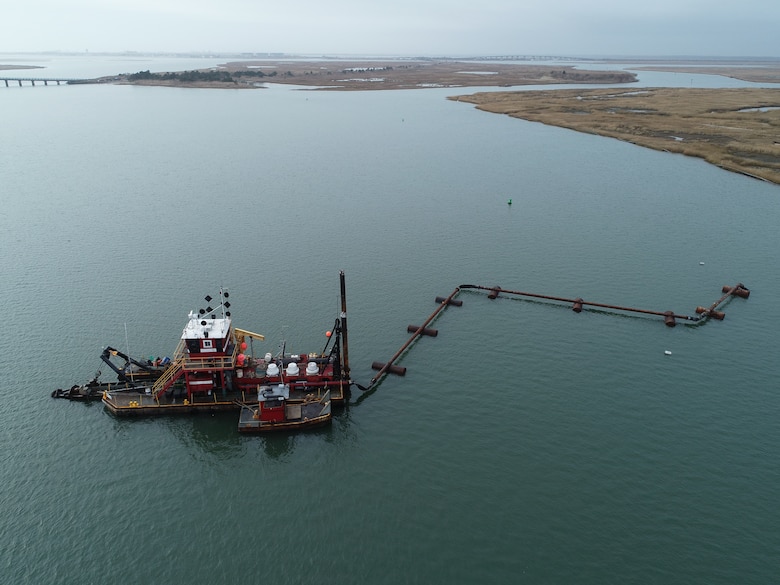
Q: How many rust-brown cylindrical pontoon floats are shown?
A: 8